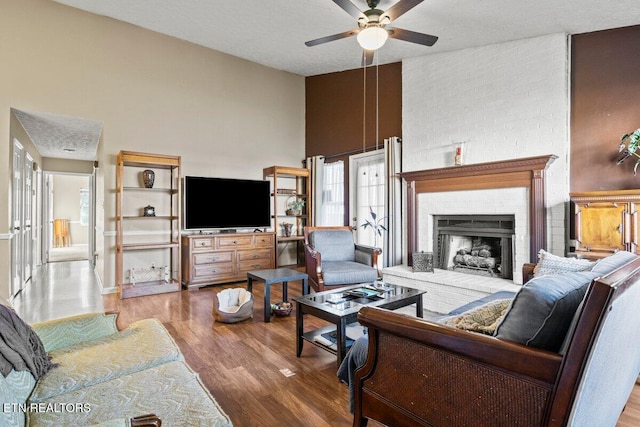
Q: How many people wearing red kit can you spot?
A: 0